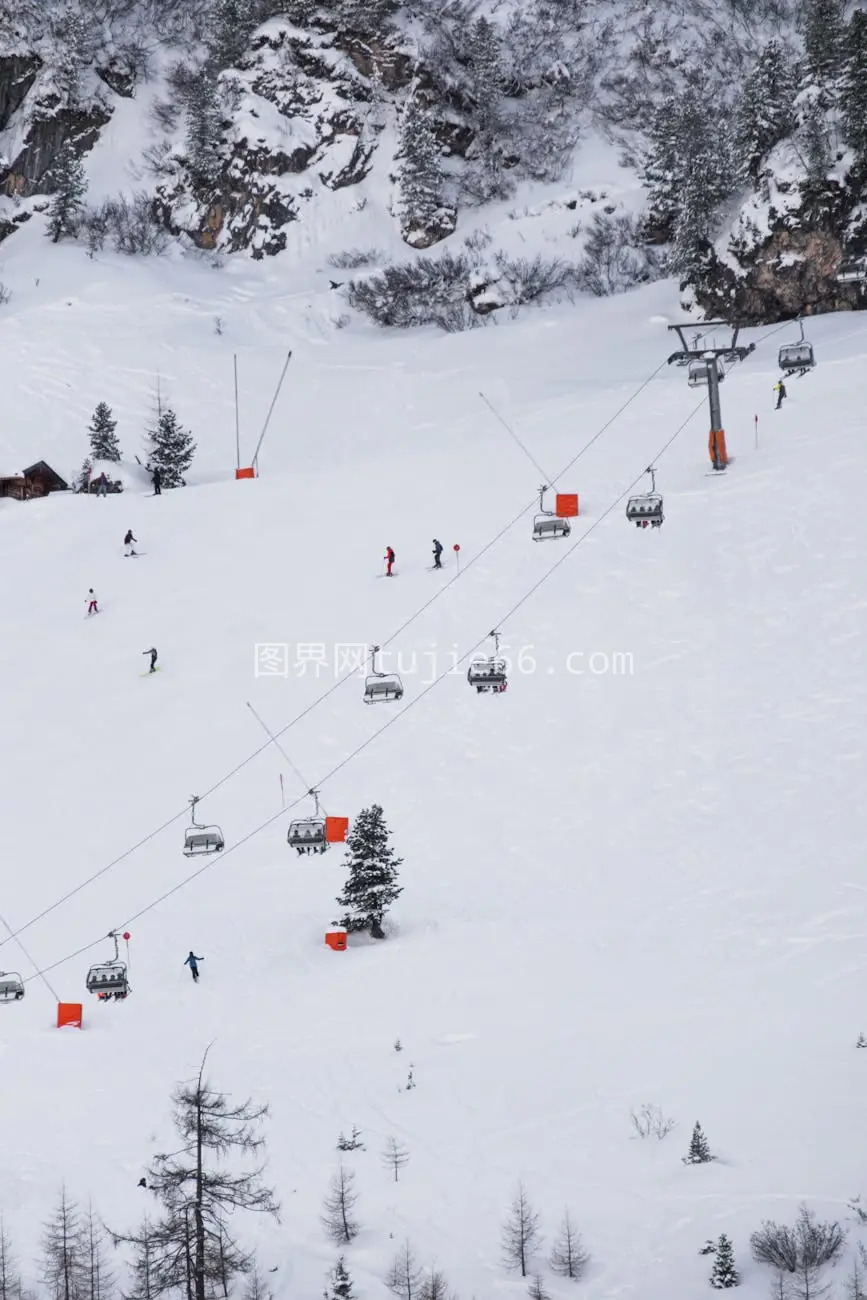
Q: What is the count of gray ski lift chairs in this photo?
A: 11